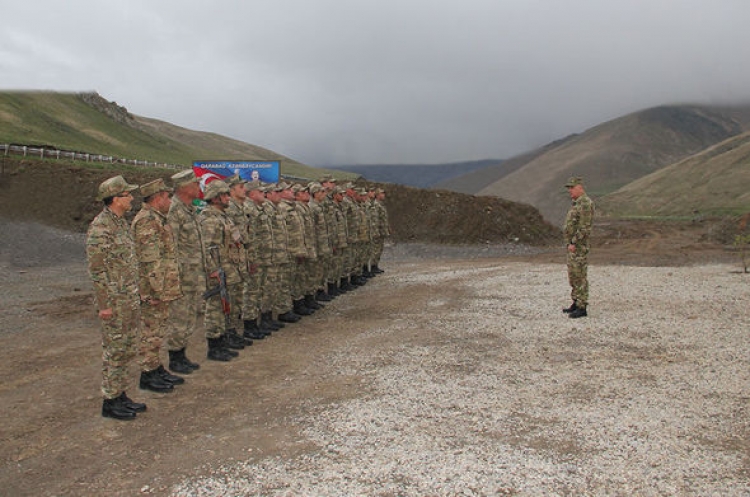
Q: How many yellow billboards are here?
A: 0